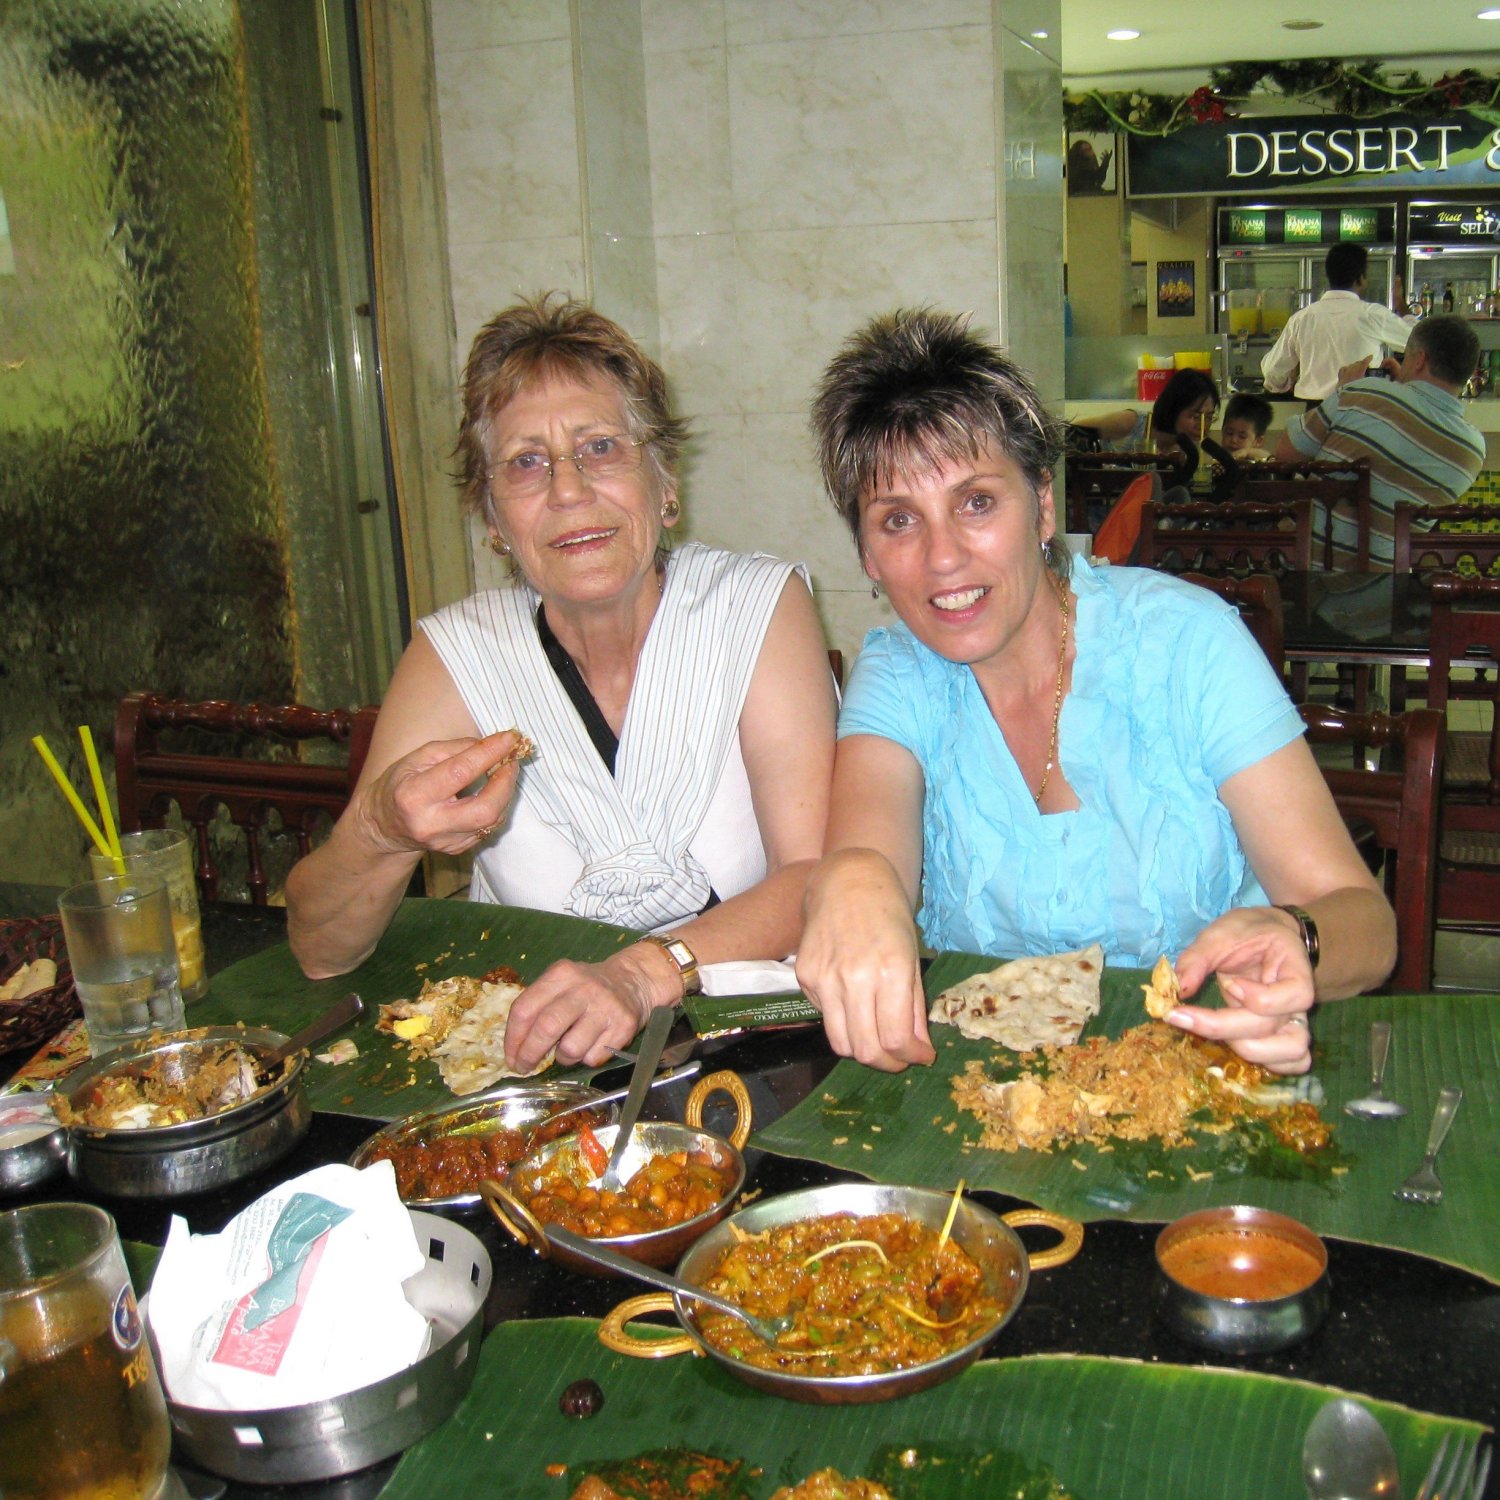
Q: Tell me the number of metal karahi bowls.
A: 2